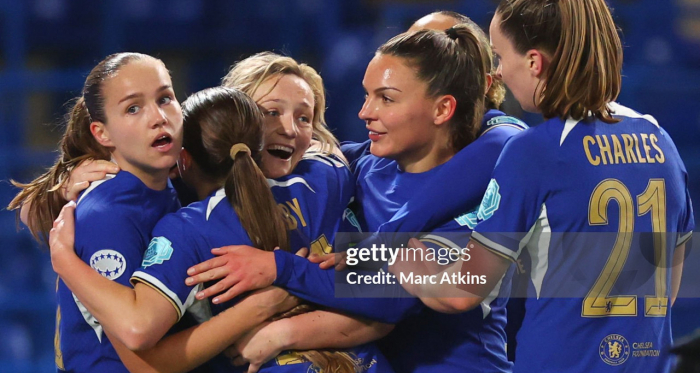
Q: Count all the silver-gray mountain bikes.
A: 0